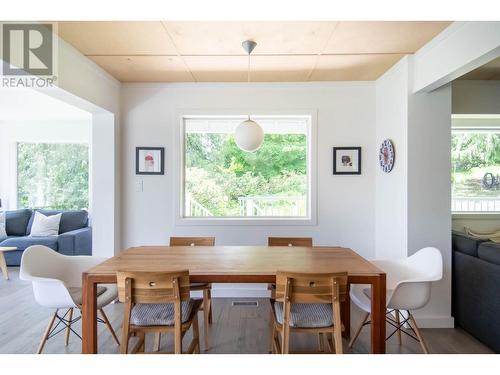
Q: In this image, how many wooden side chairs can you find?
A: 4